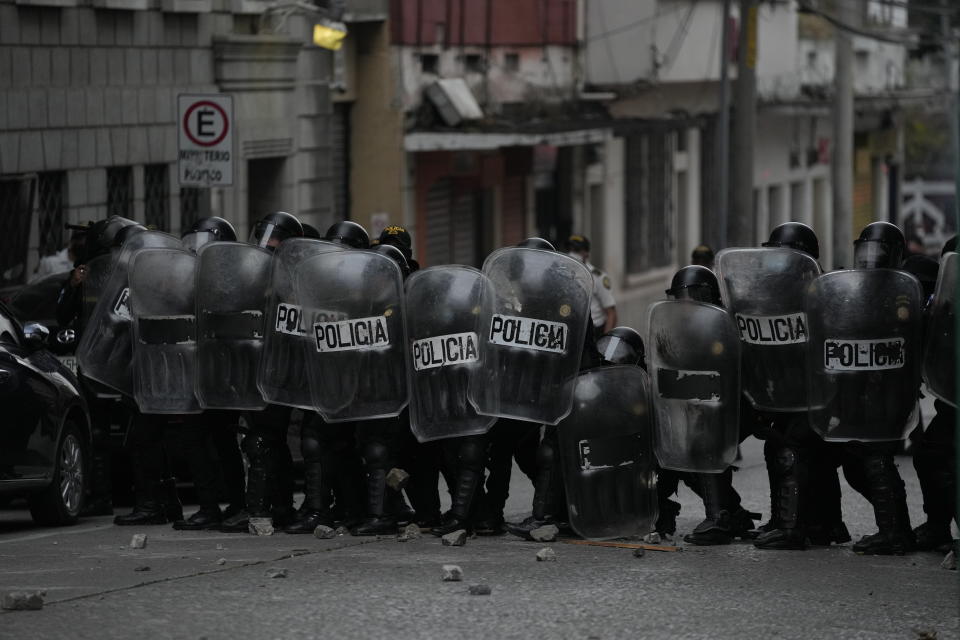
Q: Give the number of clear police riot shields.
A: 12